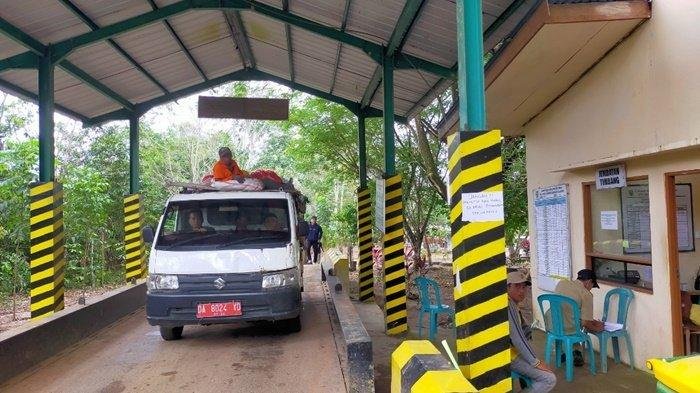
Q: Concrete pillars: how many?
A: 5